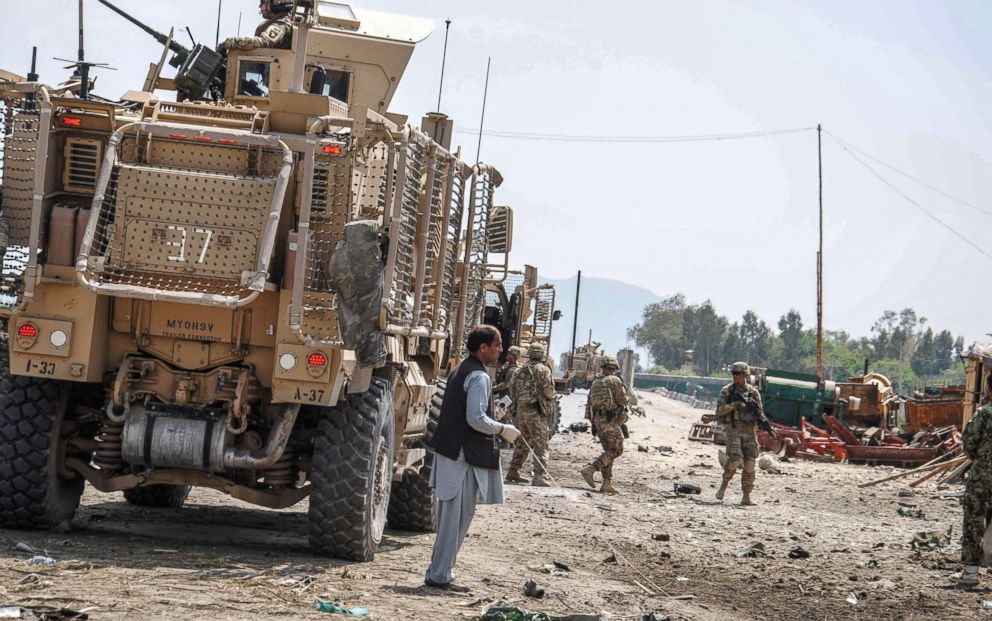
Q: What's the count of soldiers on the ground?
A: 5